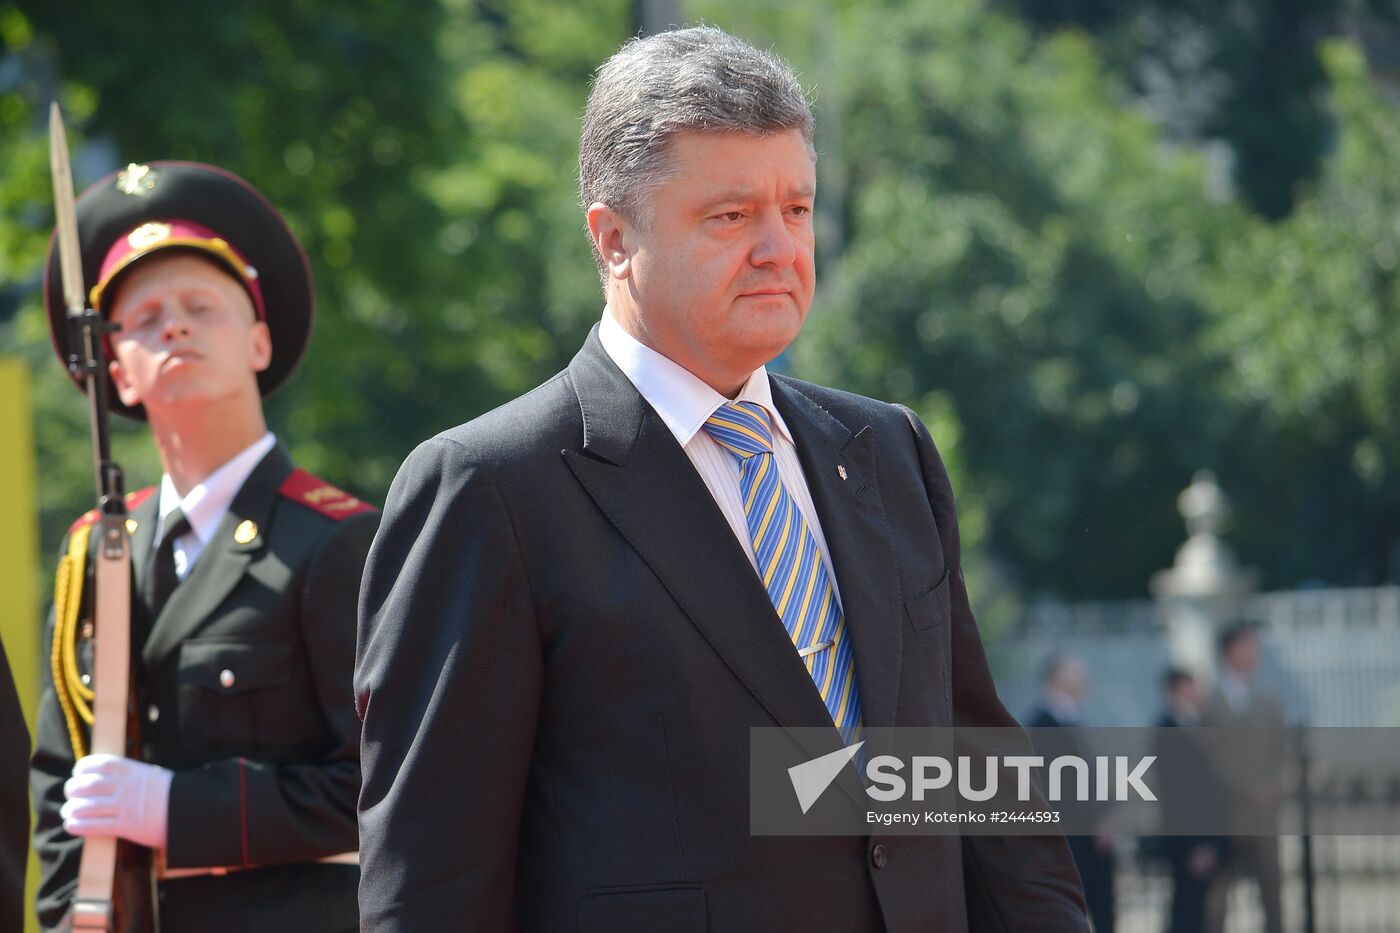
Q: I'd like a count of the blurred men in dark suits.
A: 2